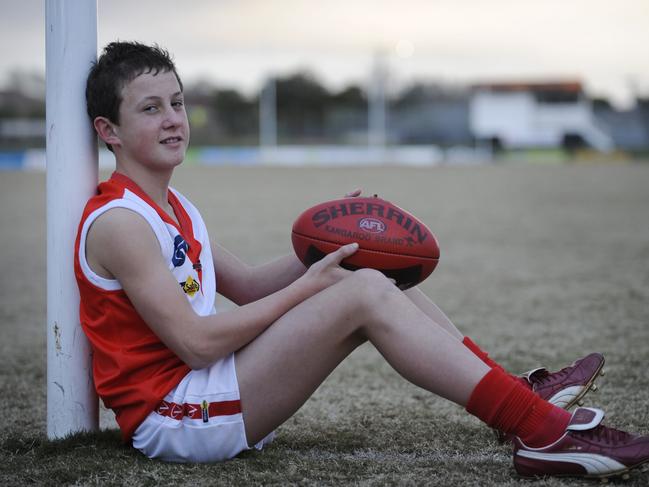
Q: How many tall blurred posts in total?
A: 2